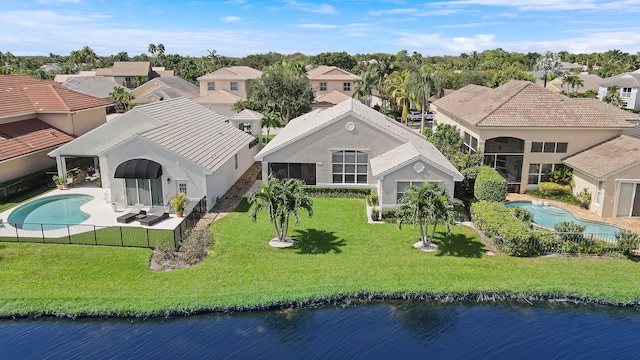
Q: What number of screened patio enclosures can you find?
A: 2